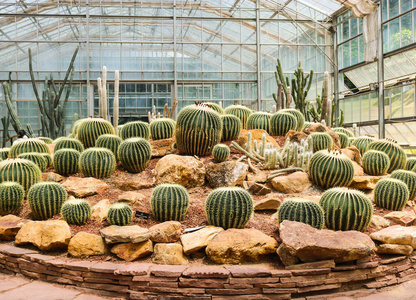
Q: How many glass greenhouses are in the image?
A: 1